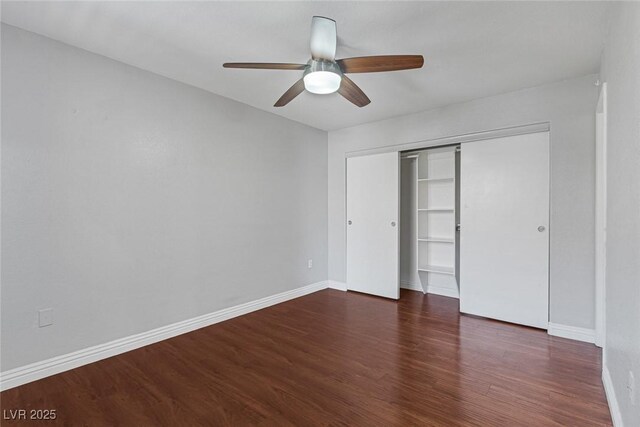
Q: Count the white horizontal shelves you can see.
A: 4